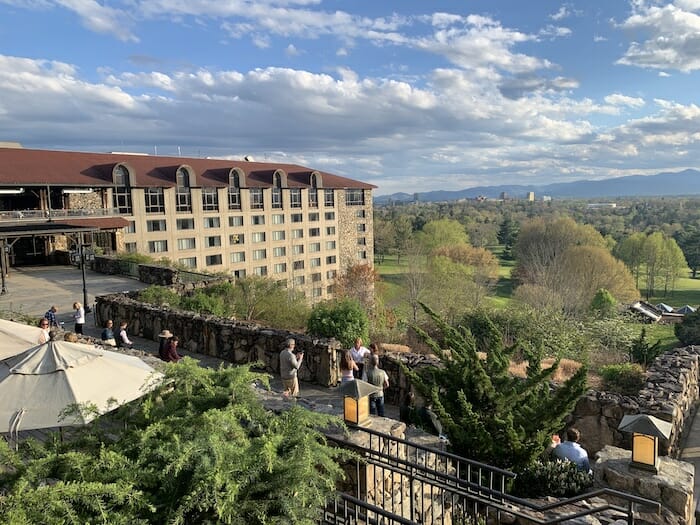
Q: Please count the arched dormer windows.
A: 5